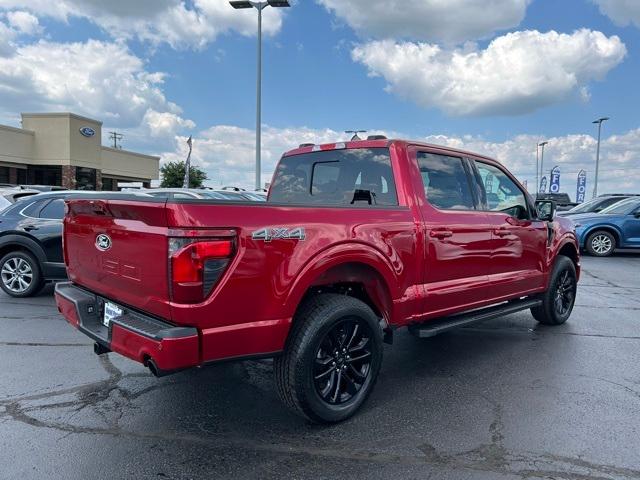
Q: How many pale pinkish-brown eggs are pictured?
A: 0